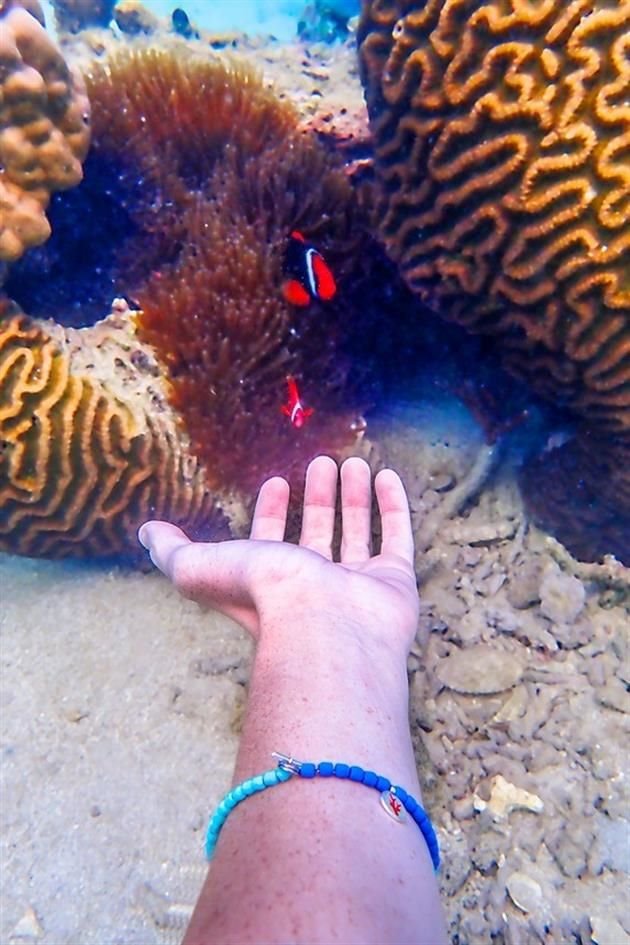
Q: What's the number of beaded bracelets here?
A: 1